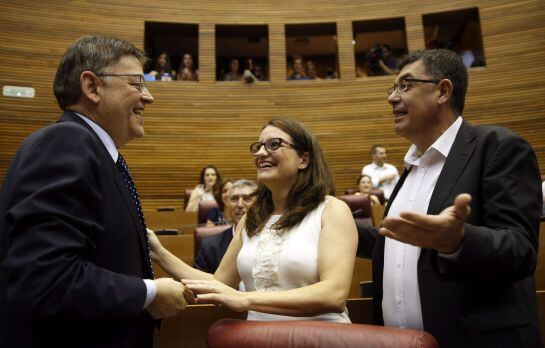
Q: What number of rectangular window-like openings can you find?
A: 5